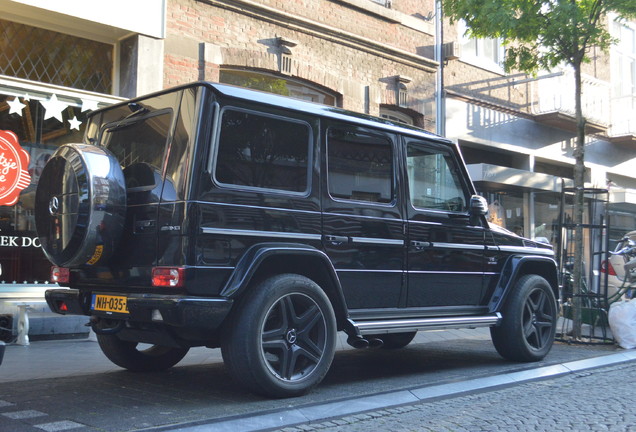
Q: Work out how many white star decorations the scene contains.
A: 5